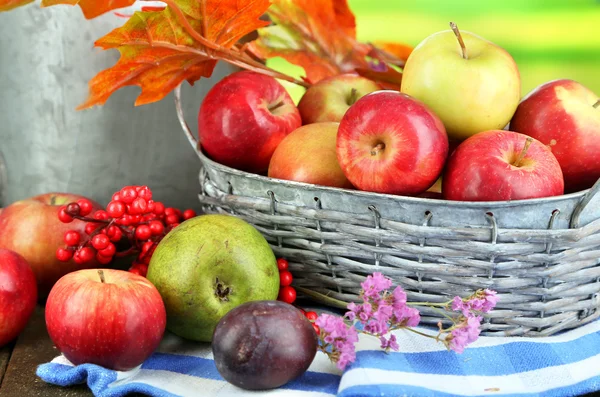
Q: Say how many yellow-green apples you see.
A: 1